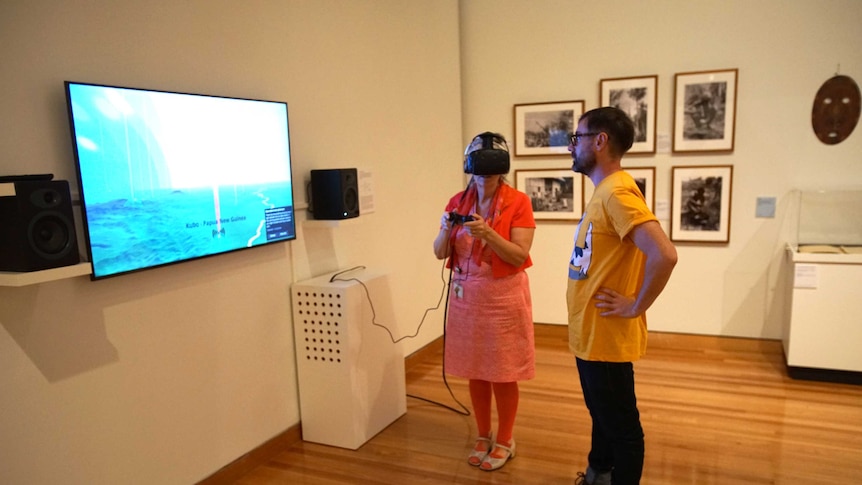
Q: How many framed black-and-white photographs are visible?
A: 6